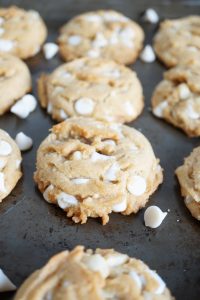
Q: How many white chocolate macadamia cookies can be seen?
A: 10